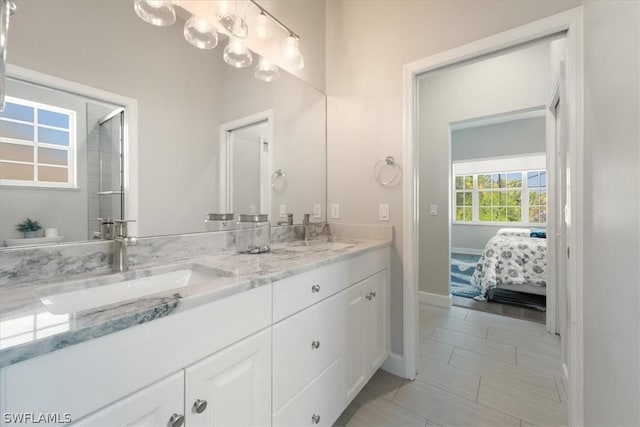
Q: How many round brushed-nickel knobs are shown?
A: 7